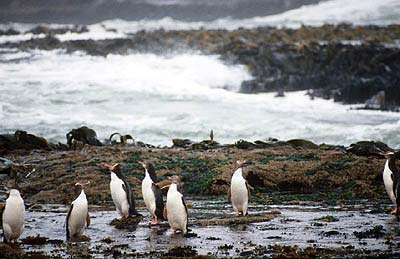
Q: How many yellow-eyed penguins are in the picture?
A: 7